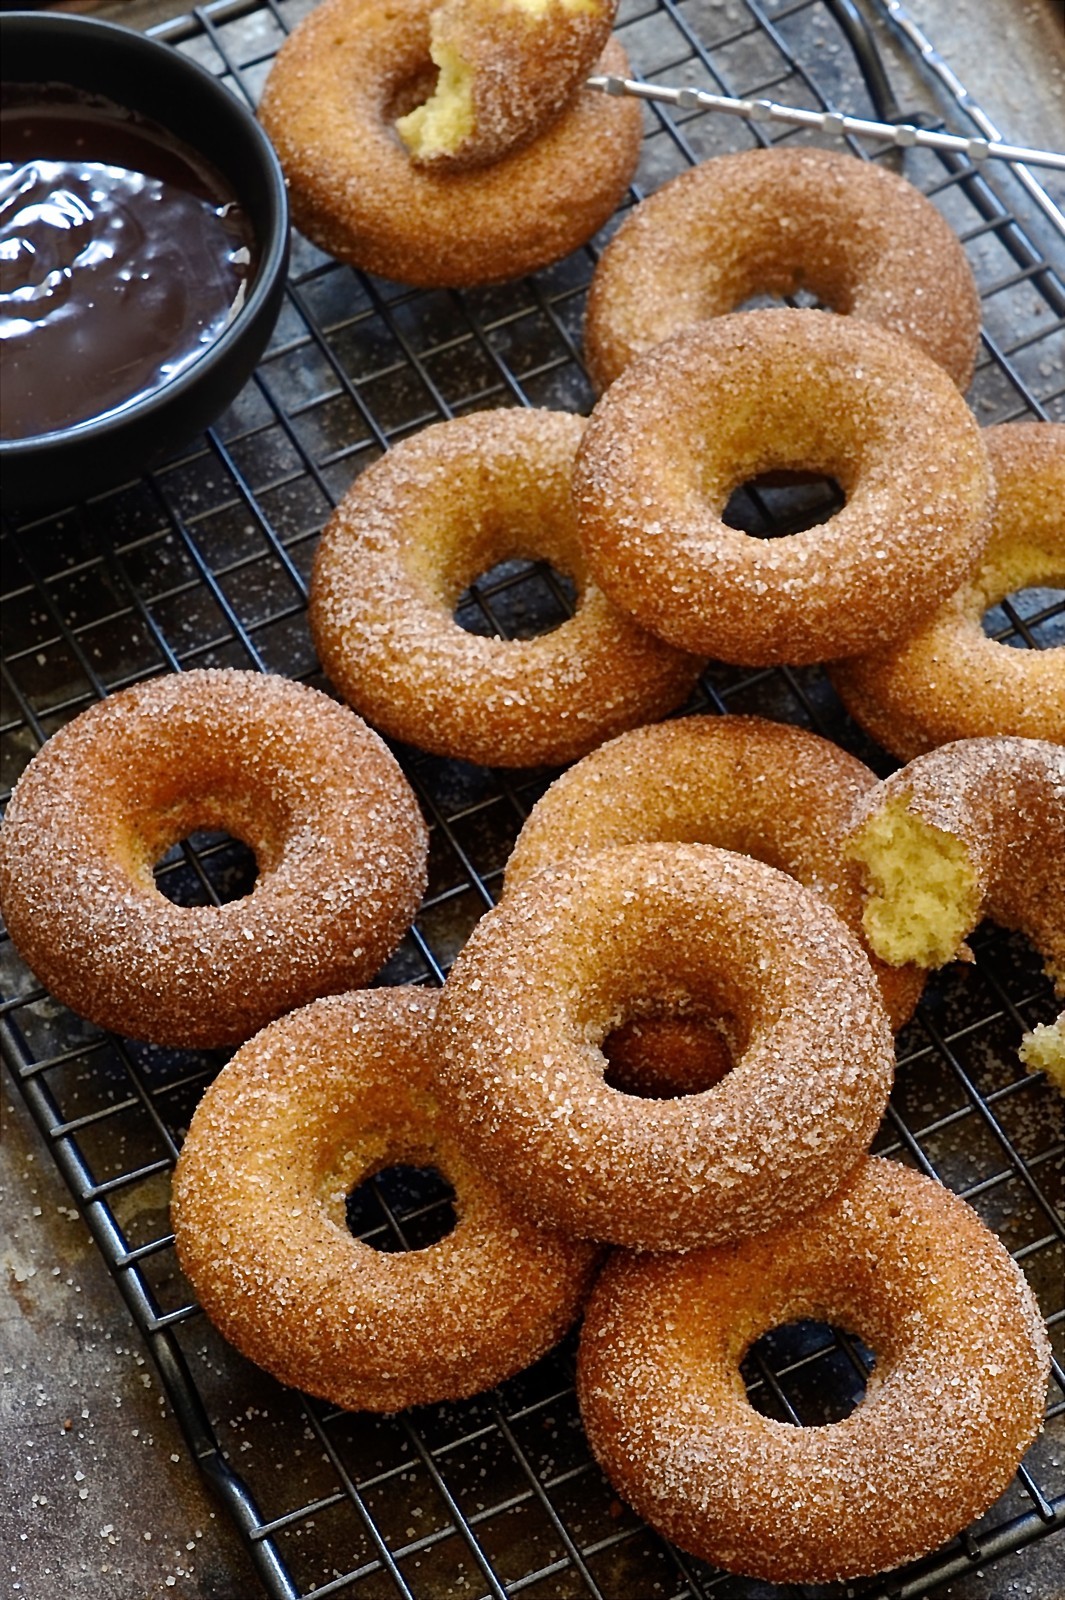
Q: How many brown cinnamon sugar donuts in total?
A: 12